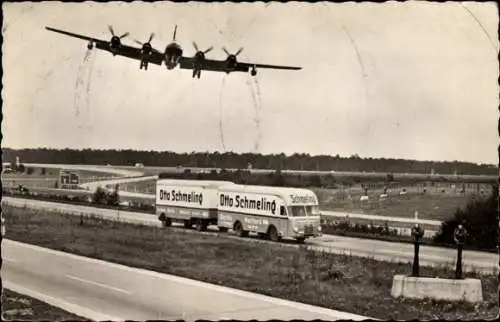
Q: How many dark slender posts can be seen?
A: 2